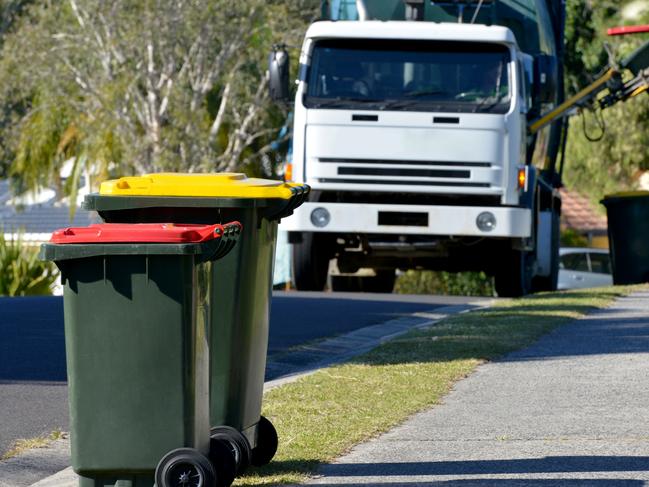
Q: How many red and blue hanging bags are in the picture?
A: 0